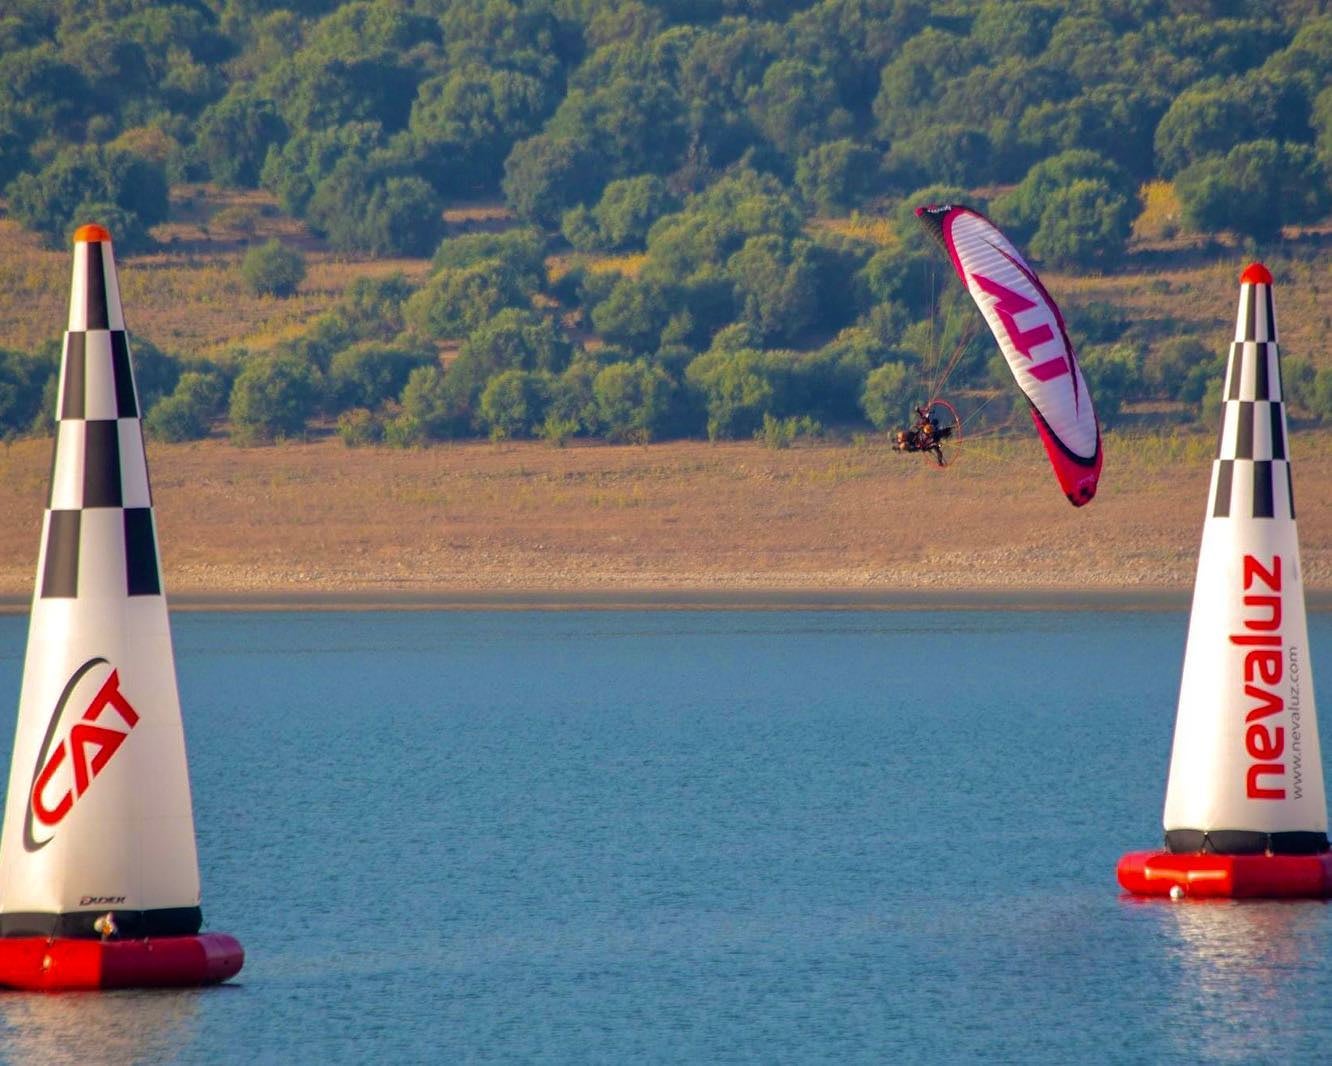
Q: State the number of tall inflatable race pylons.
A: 2